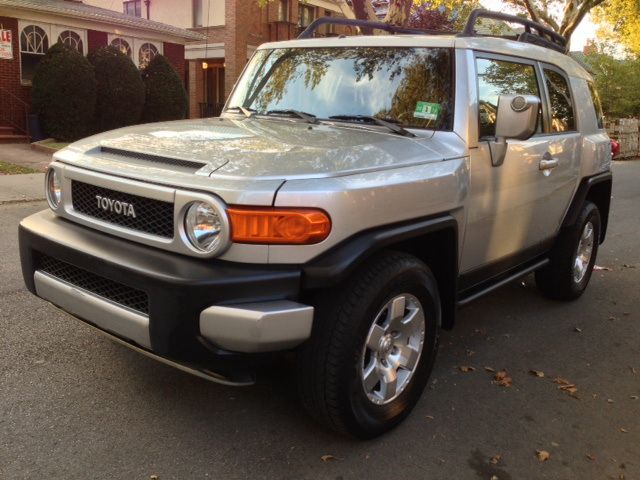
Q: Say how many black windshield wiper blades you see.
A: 3